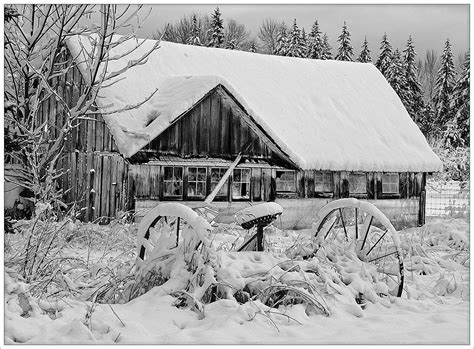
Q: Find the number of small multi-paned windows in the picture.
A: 8